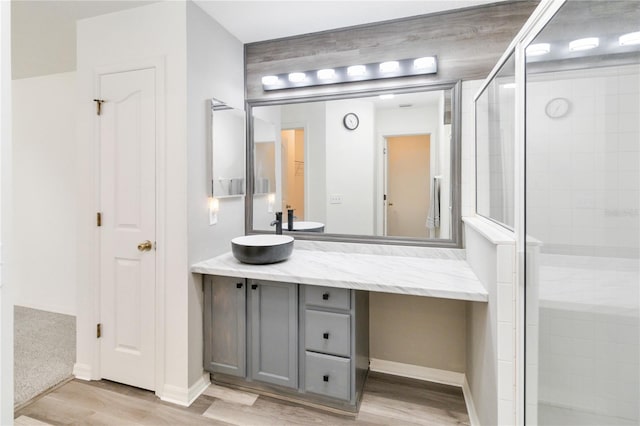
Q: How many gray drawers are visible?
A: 3